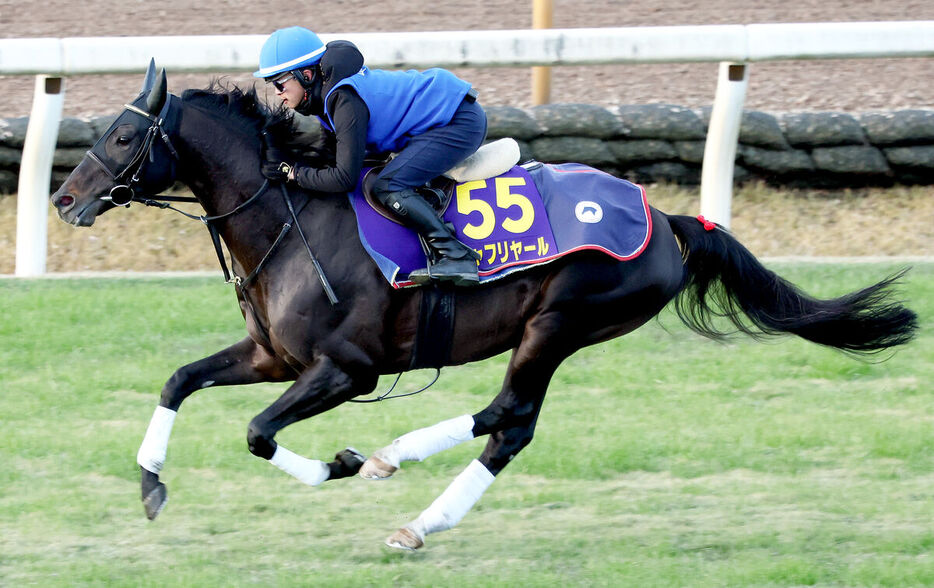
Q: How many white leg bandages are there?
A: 4